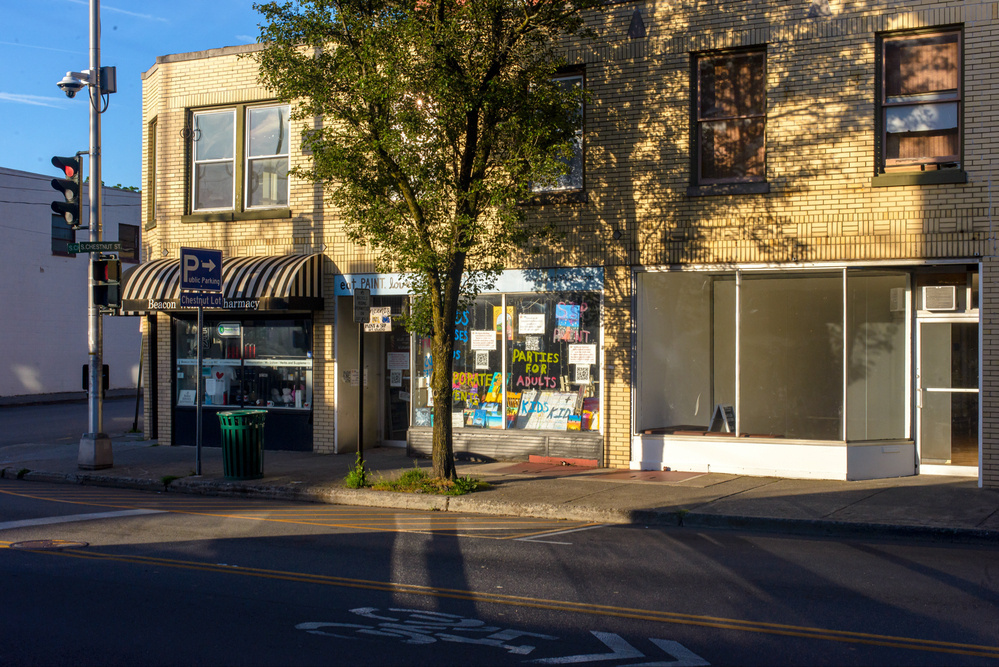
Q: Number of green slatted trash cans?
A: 1